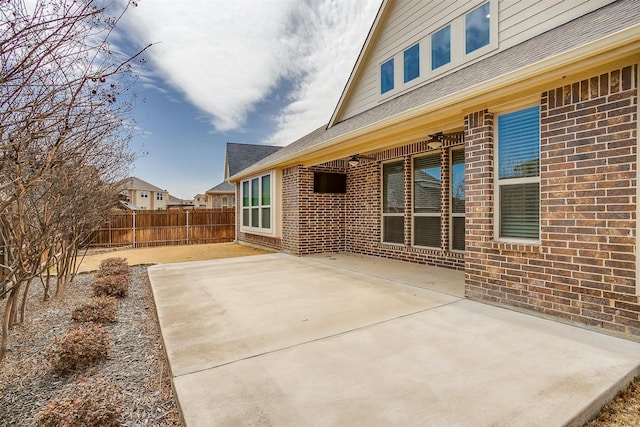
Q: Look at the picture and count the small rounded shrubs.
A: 5